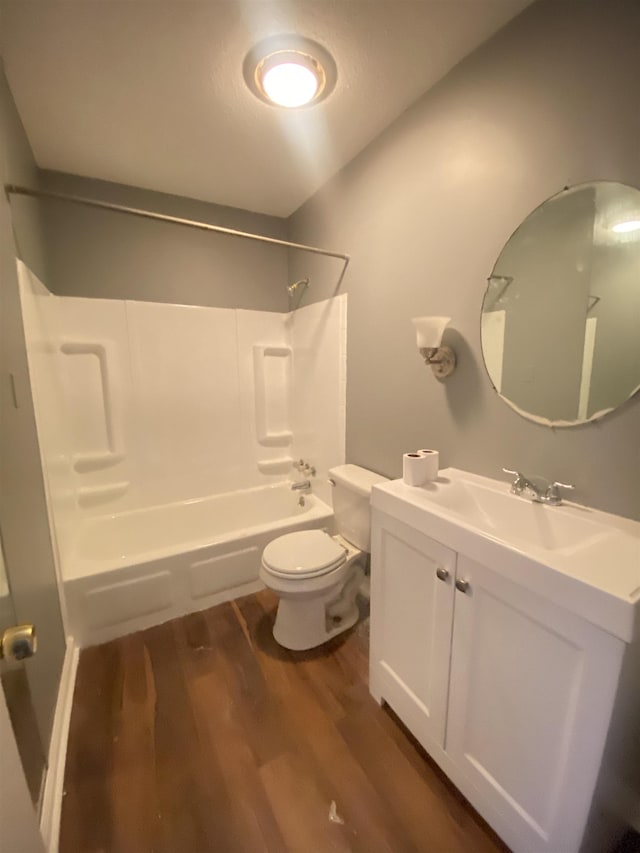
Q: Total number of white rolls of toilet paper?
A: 2